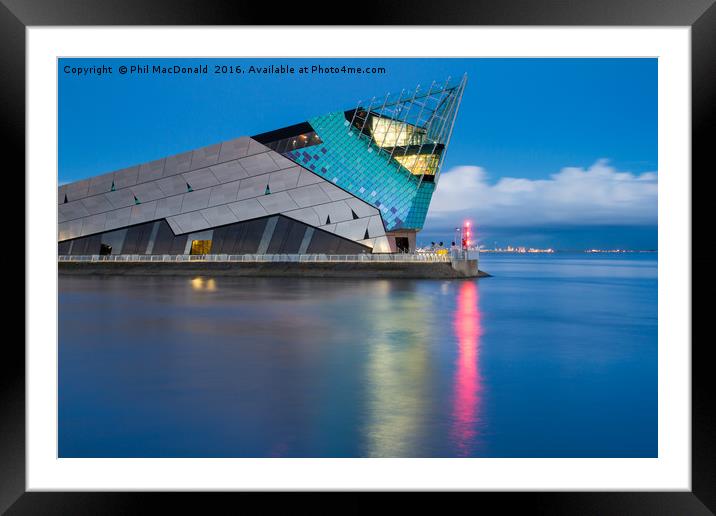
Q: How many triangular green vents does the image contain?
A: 4